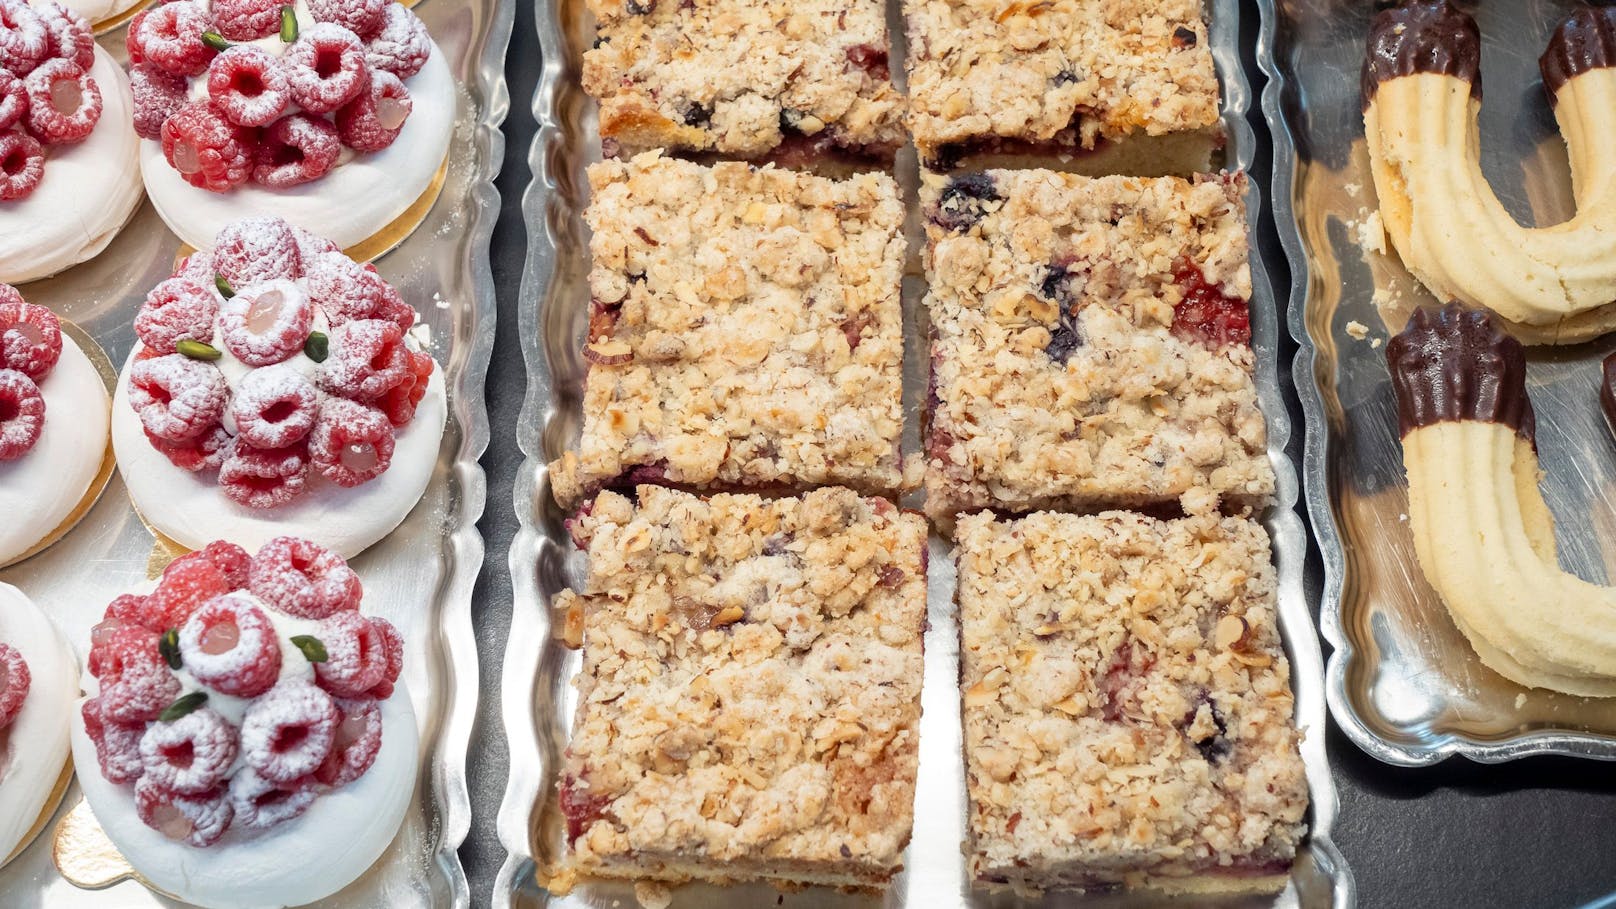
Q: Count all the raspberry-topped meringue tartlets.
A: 6